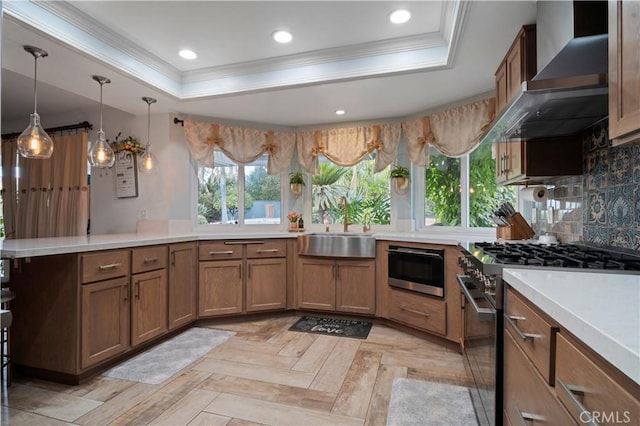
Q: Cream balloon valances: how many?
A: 3